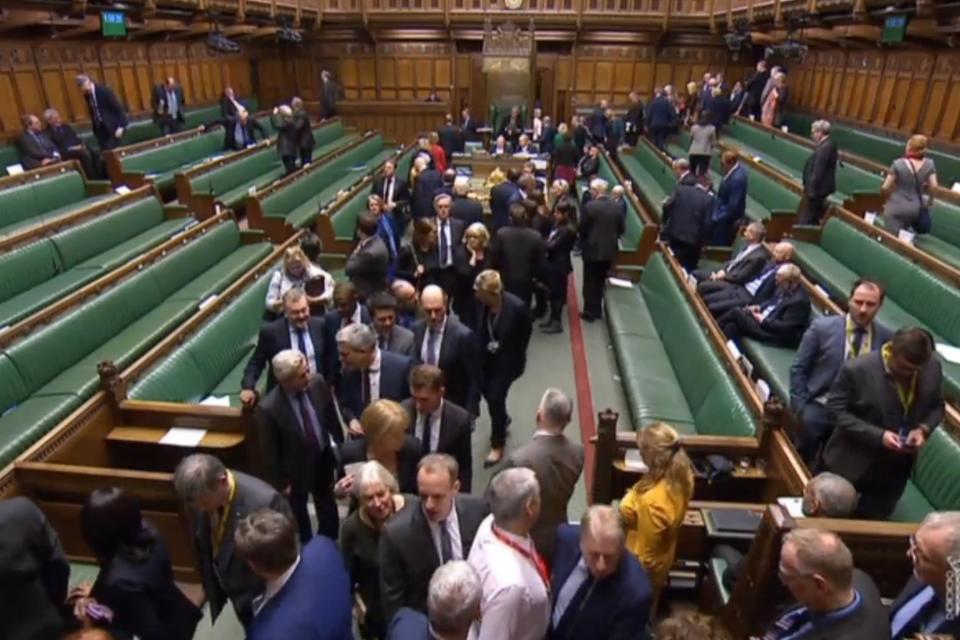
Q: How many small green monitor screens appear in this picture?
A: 2